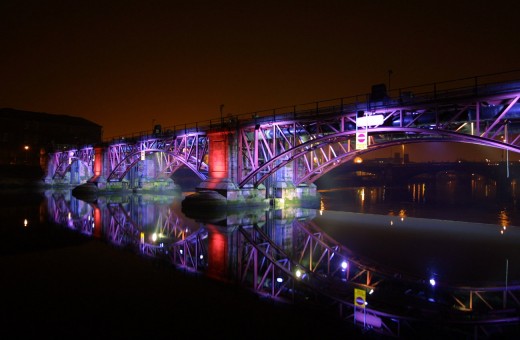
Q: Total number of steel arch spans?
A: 3